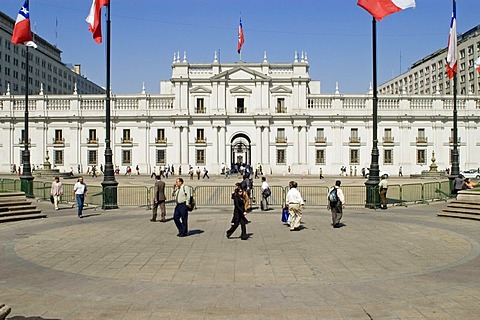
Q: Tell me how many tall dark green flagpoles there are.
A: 4